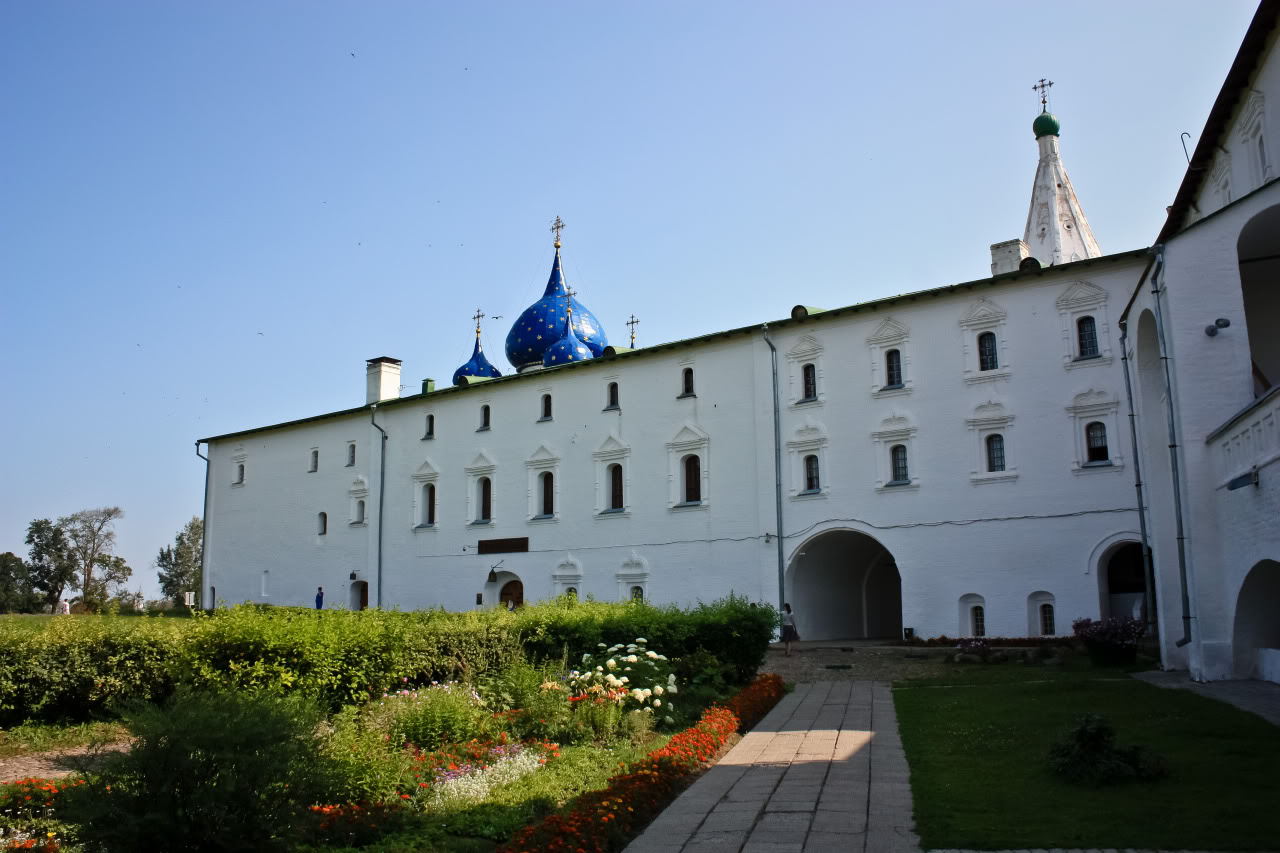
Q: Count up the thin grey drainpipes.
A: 5